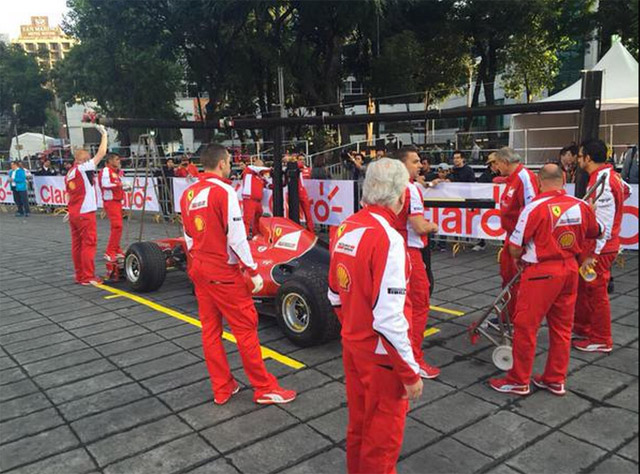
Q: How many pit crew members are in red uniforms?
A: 10